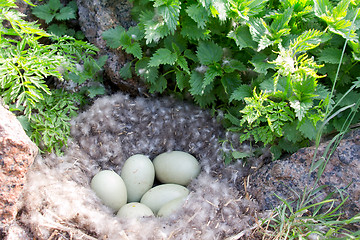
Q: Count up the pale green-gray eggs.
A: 6